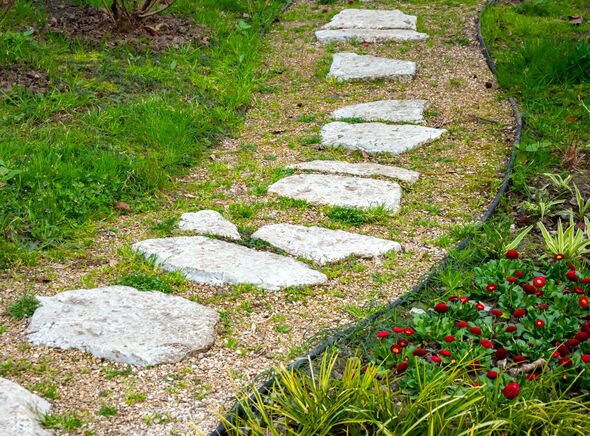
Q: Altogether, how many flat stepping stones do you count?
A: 12